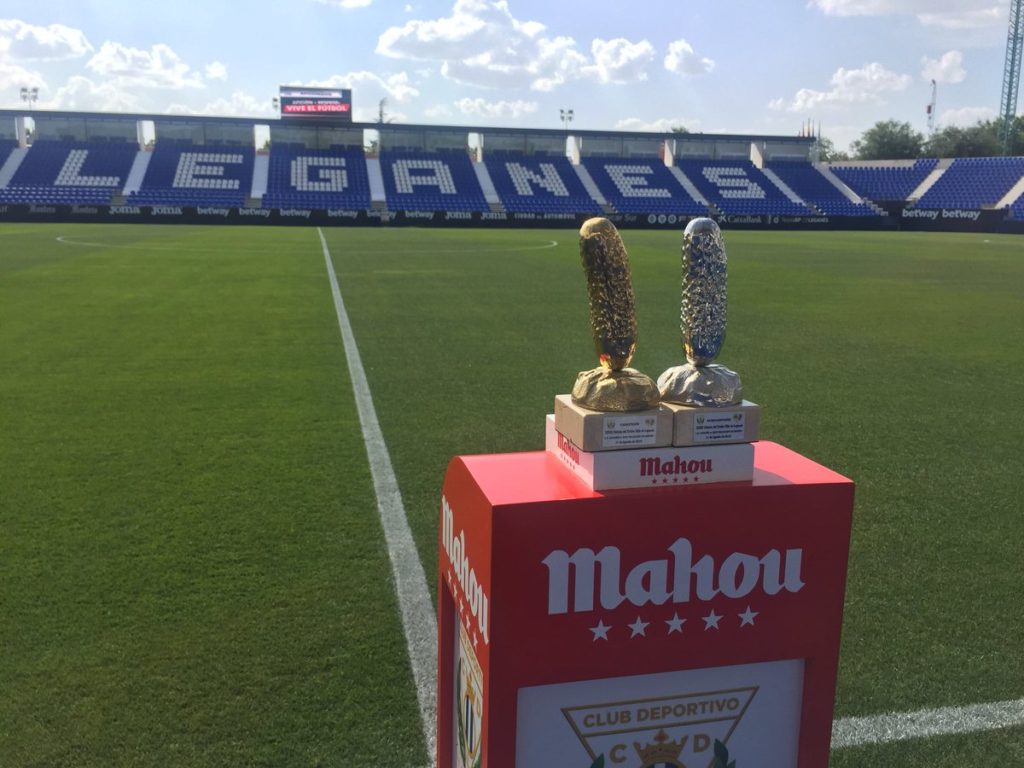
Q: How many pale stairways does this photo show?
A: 11